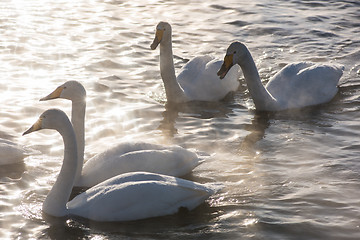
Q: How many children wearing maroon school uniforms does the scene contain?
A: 0